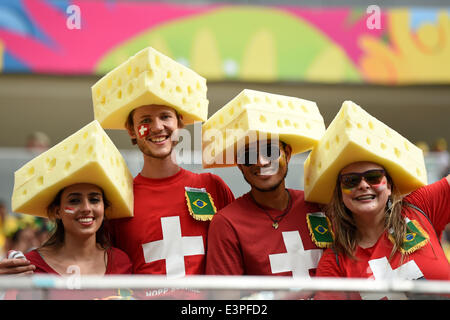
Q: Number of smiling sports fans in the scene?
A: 4